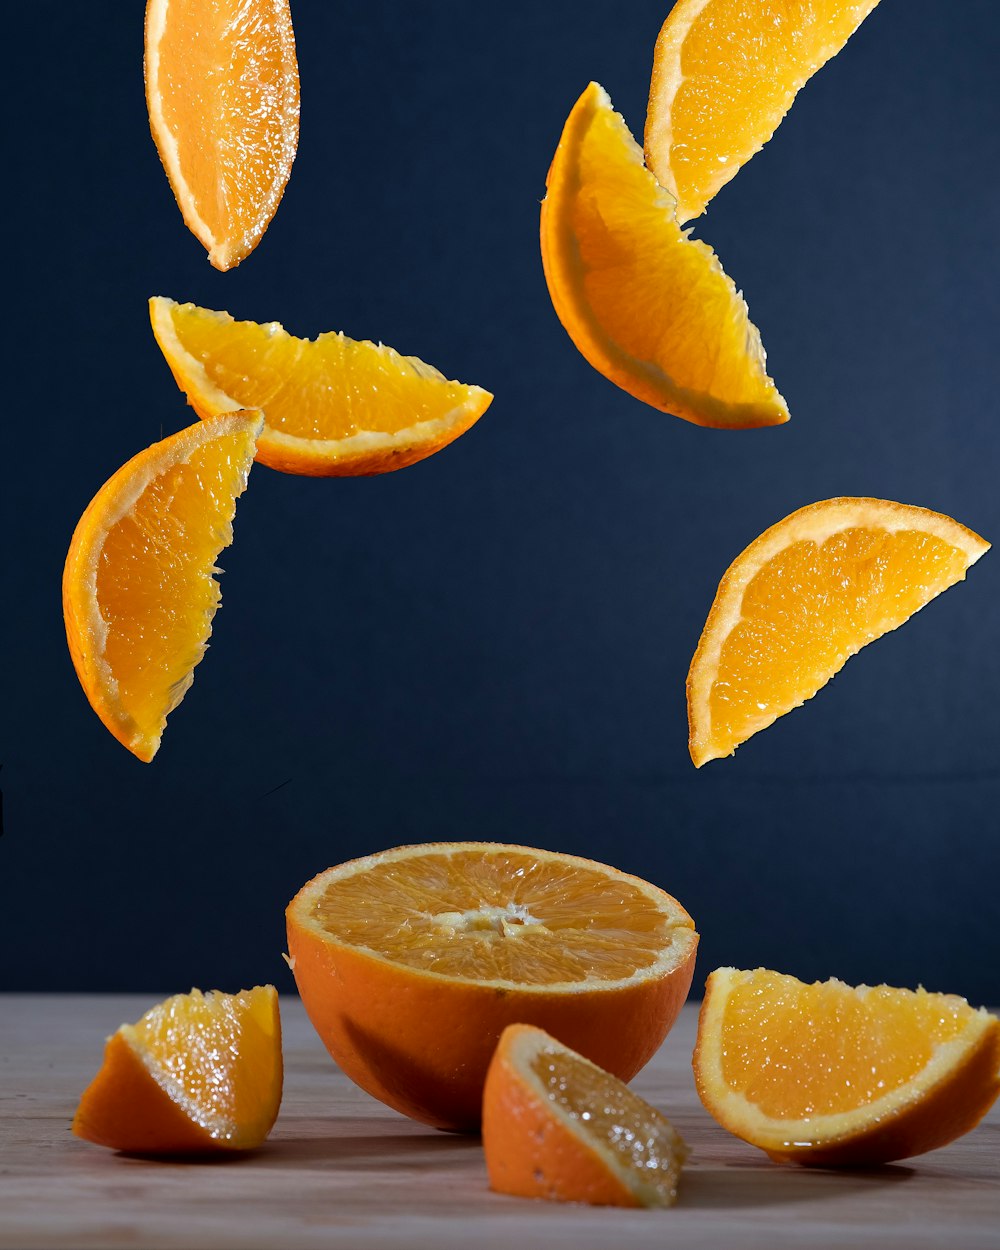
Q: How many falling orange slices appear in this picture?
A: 6